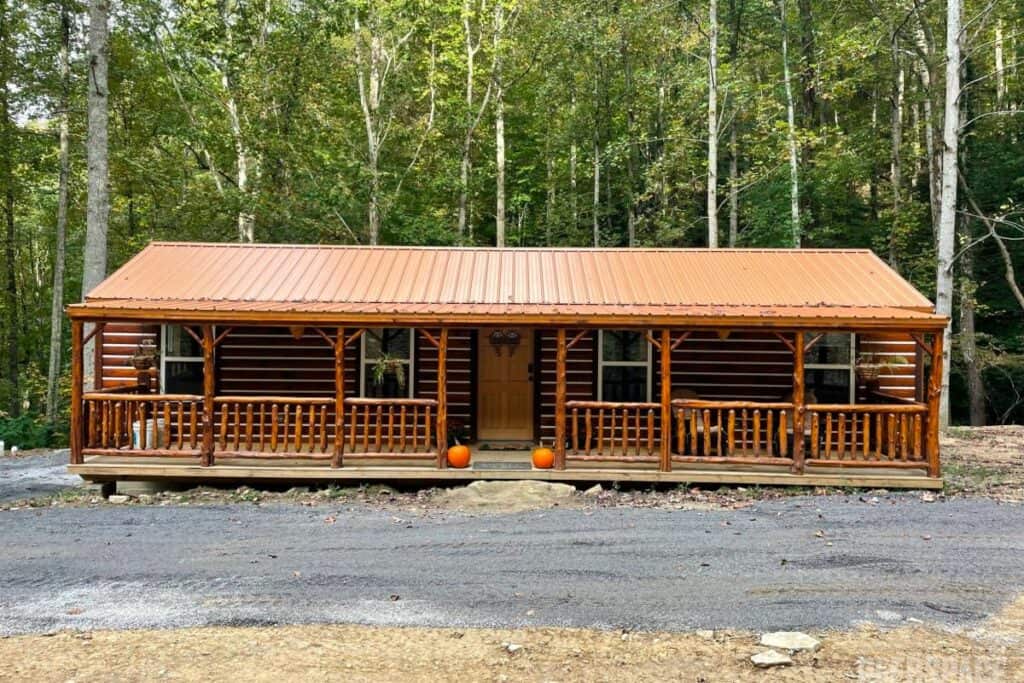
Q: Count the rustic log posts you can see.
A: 8